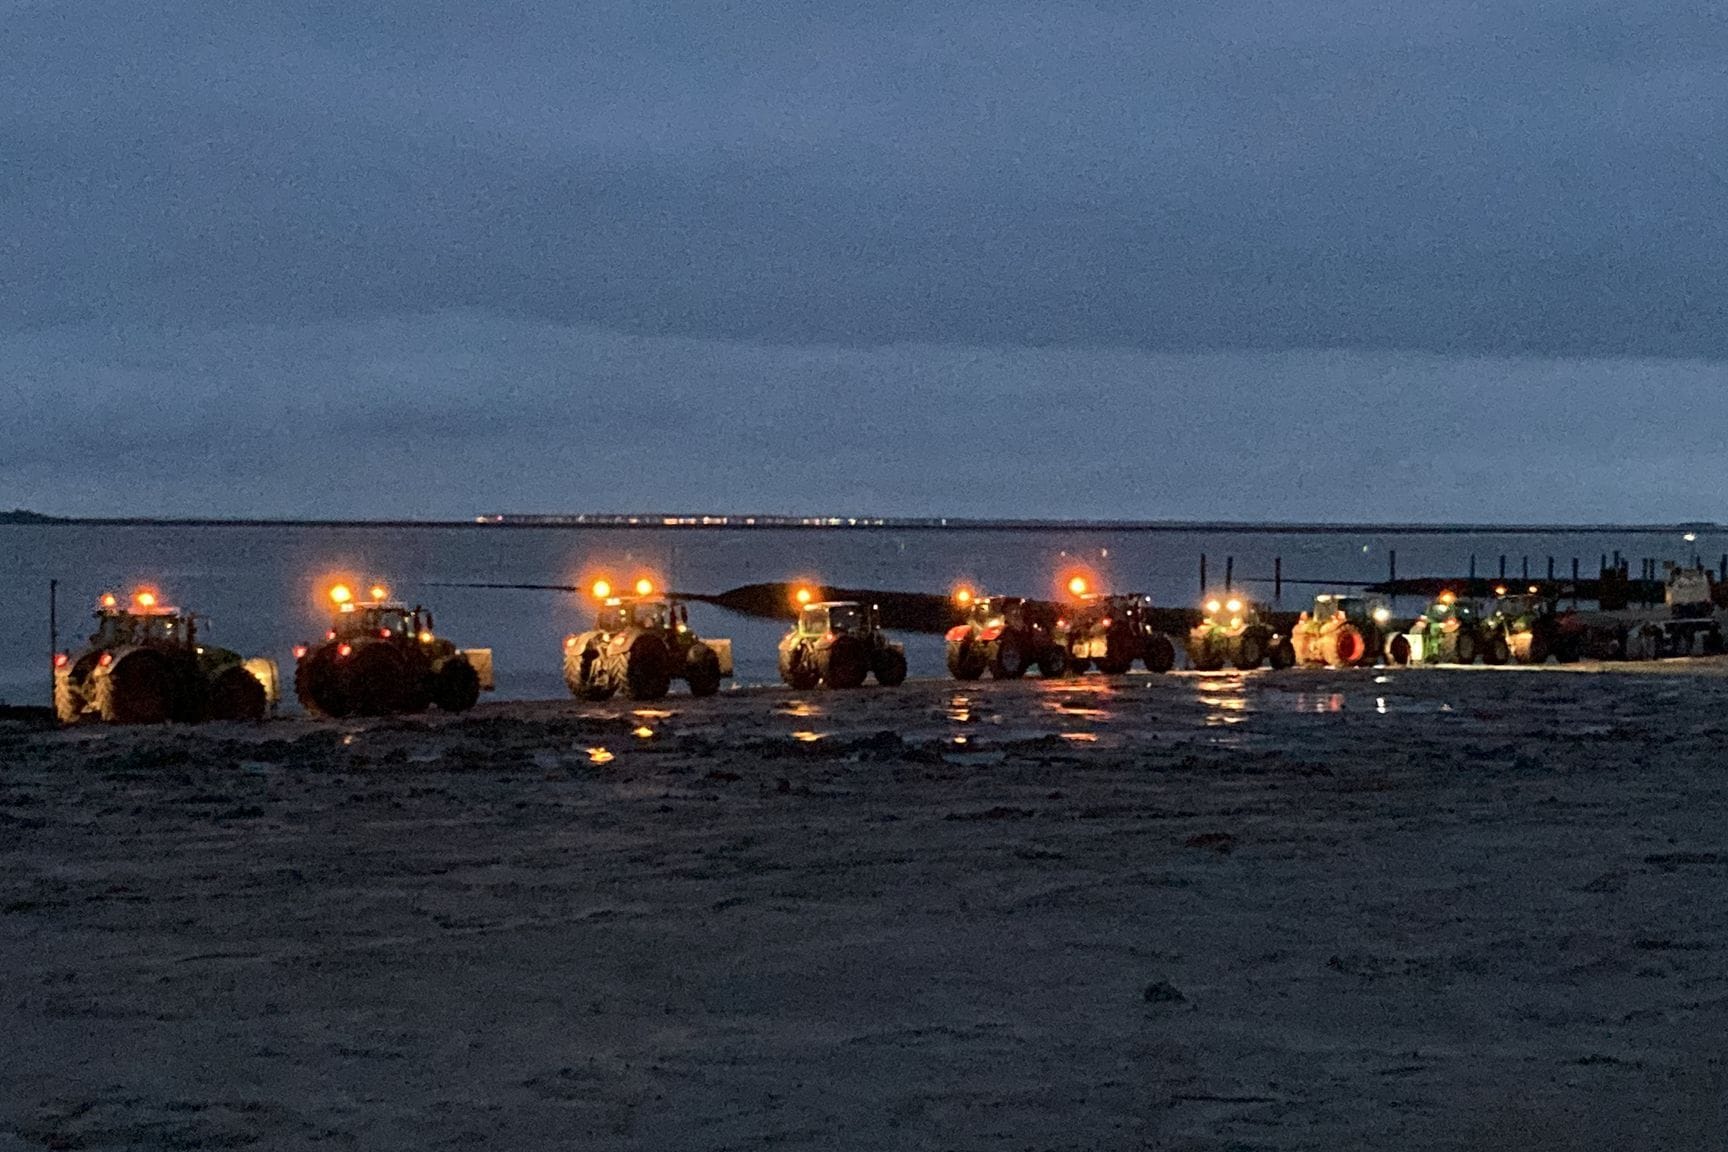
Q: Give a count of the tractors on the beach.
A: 10